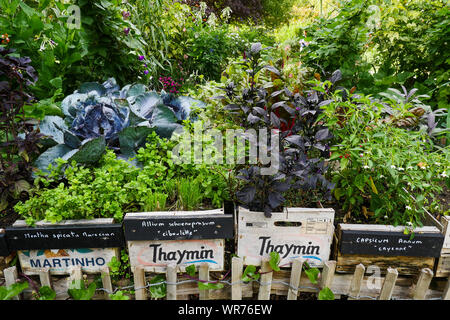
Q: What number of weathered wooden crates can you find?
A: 4